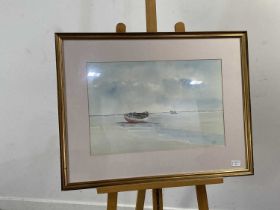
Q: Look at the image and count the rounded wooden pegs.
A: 2